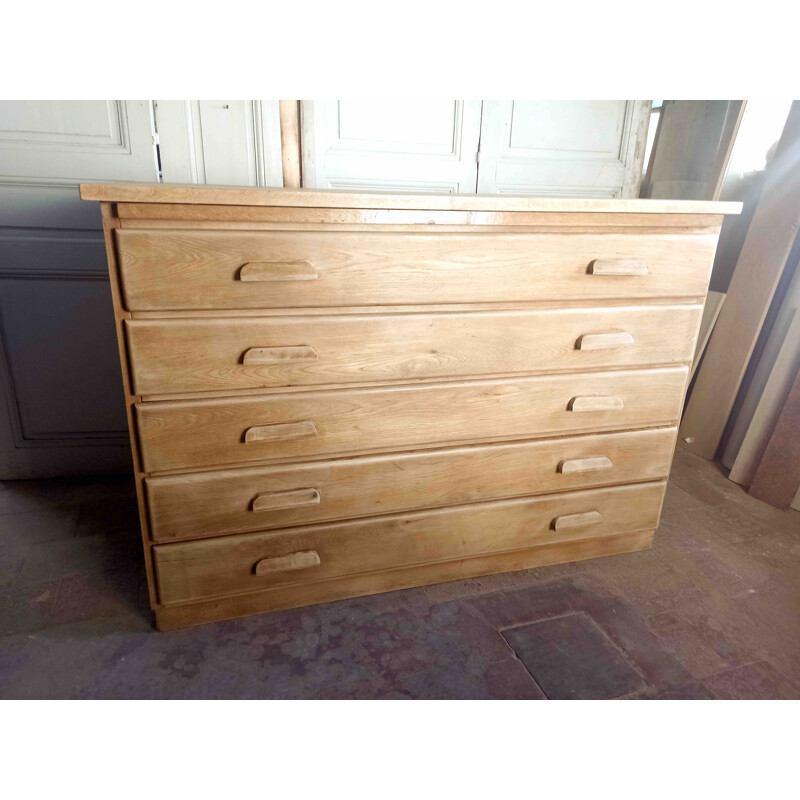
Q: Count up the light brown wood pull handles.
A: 10